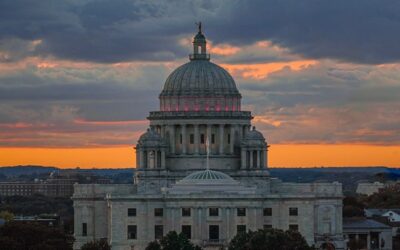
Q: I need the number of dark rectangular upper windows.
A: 7